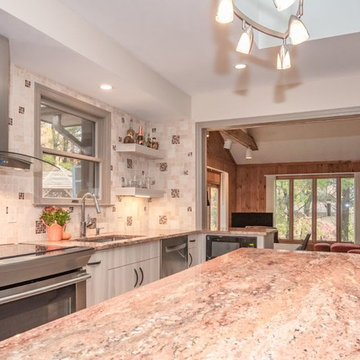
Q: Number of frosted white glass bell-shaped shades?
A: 5